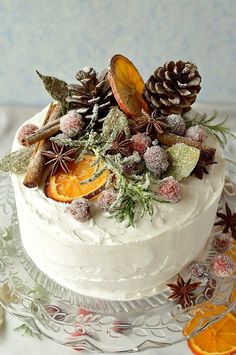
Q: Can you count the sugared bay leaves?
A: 4